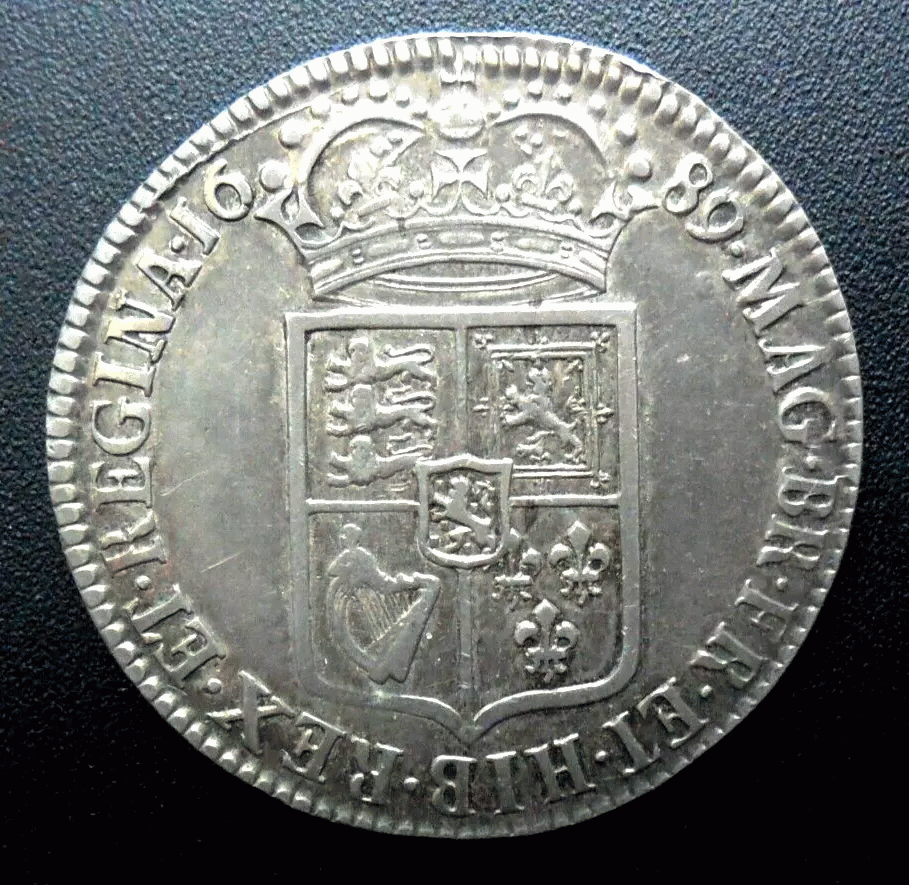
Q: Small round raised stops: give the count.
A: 9